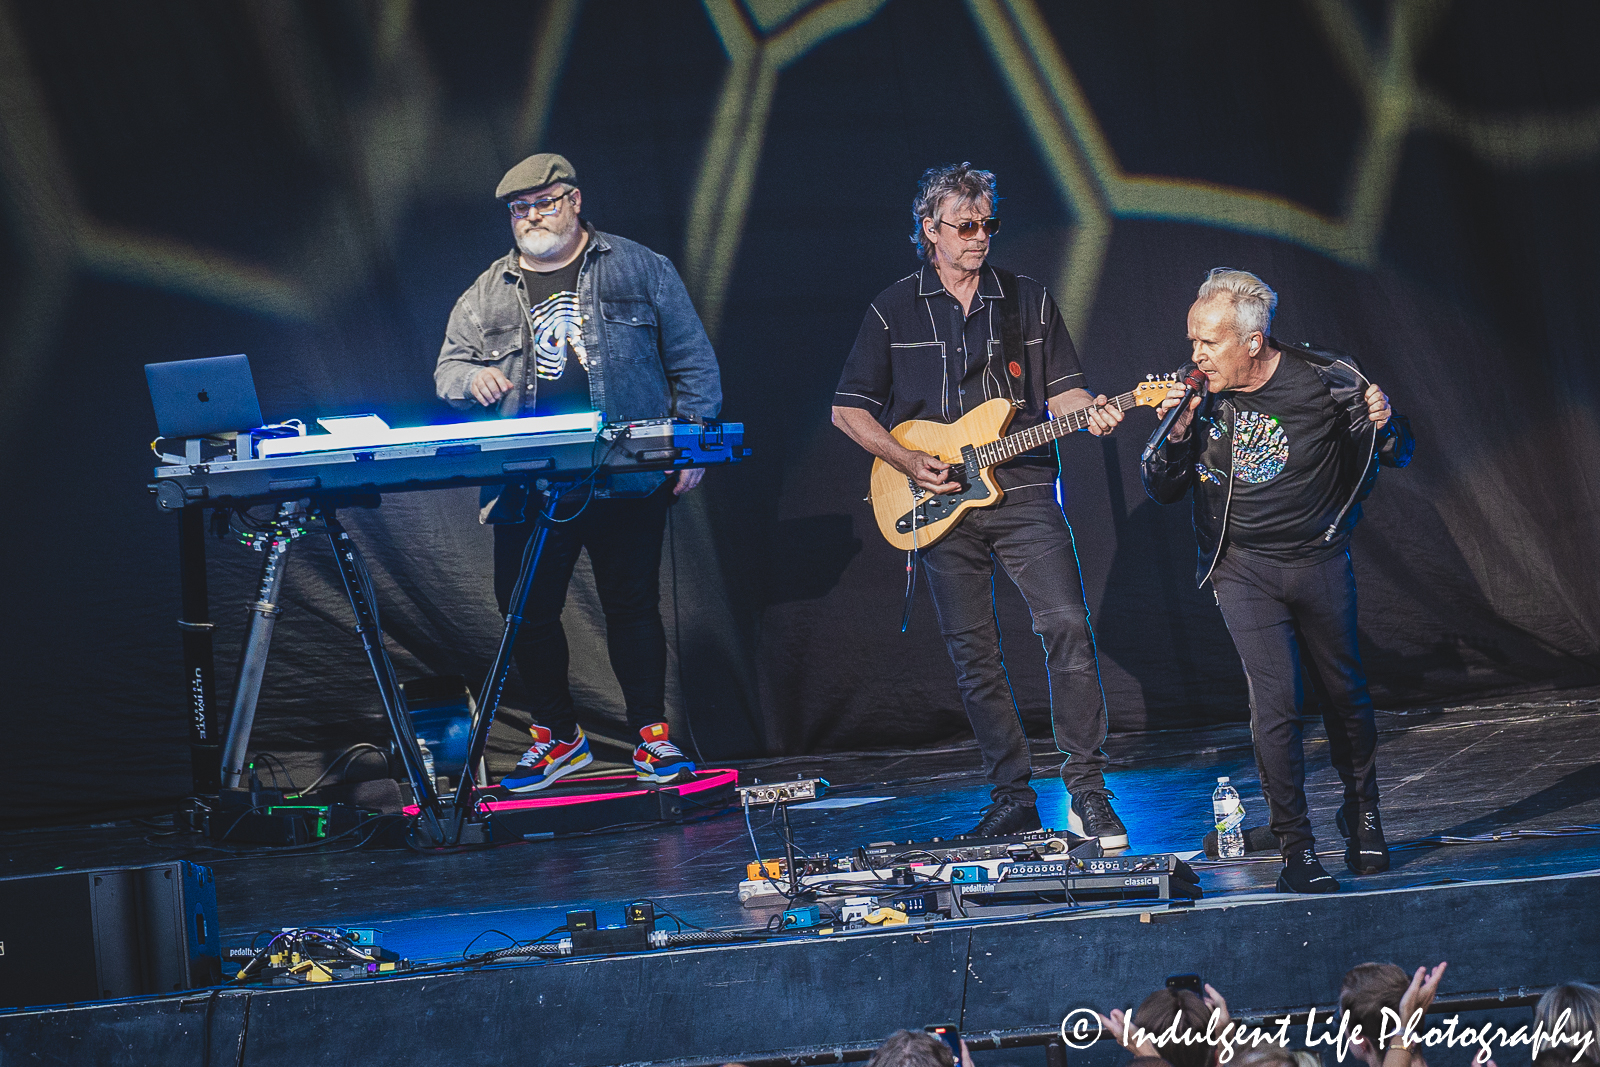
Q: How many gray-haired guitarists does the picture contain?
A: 1